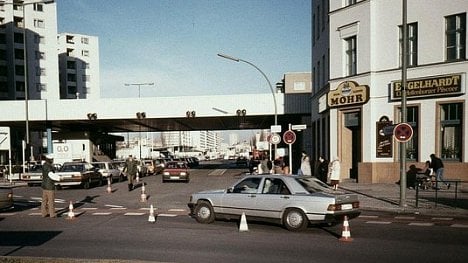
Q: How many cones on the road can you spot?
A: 7